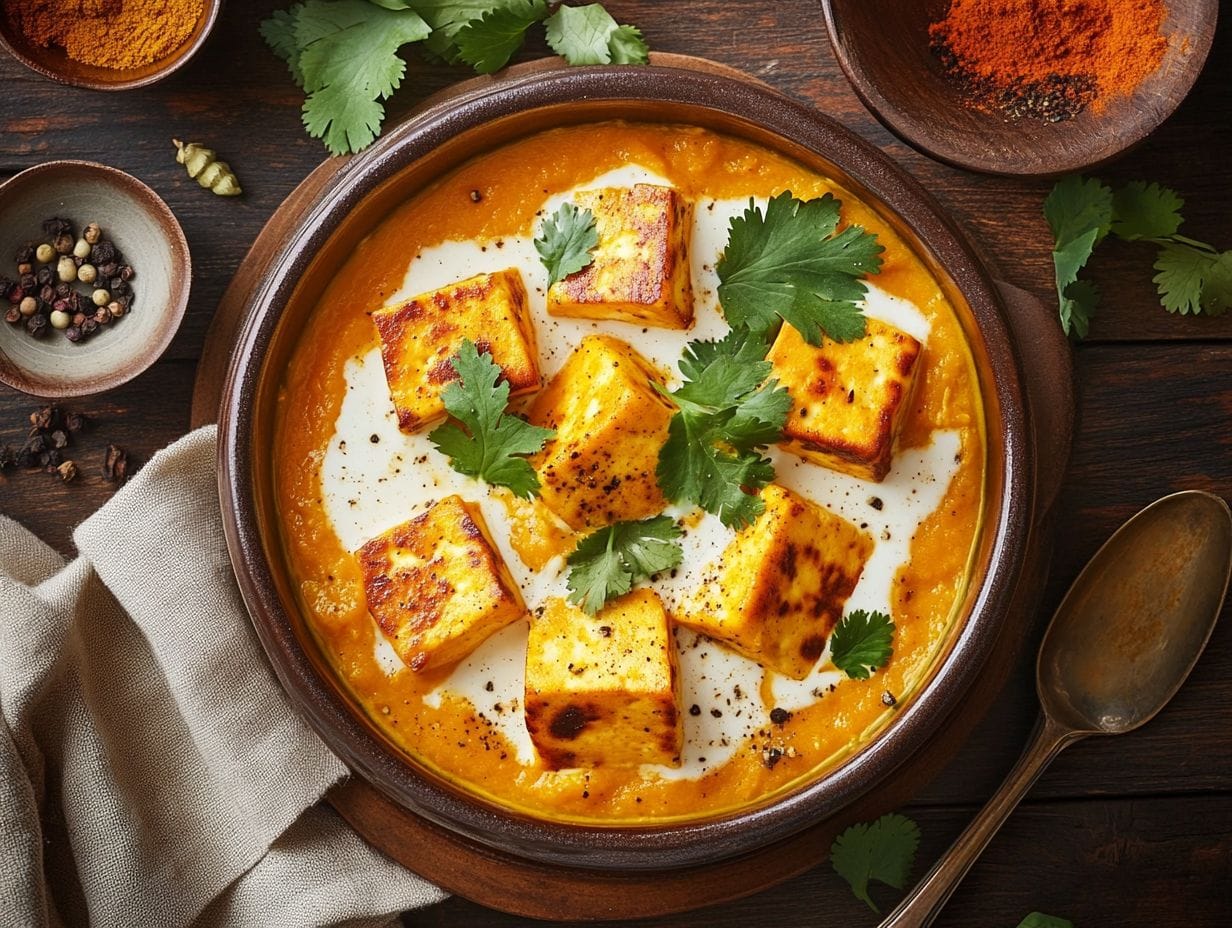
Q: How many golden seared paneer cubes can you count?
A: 7